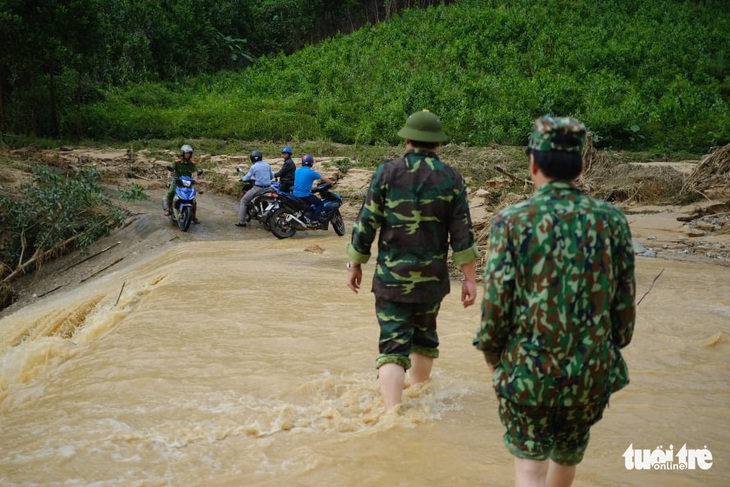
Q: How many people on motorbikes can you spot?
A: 4